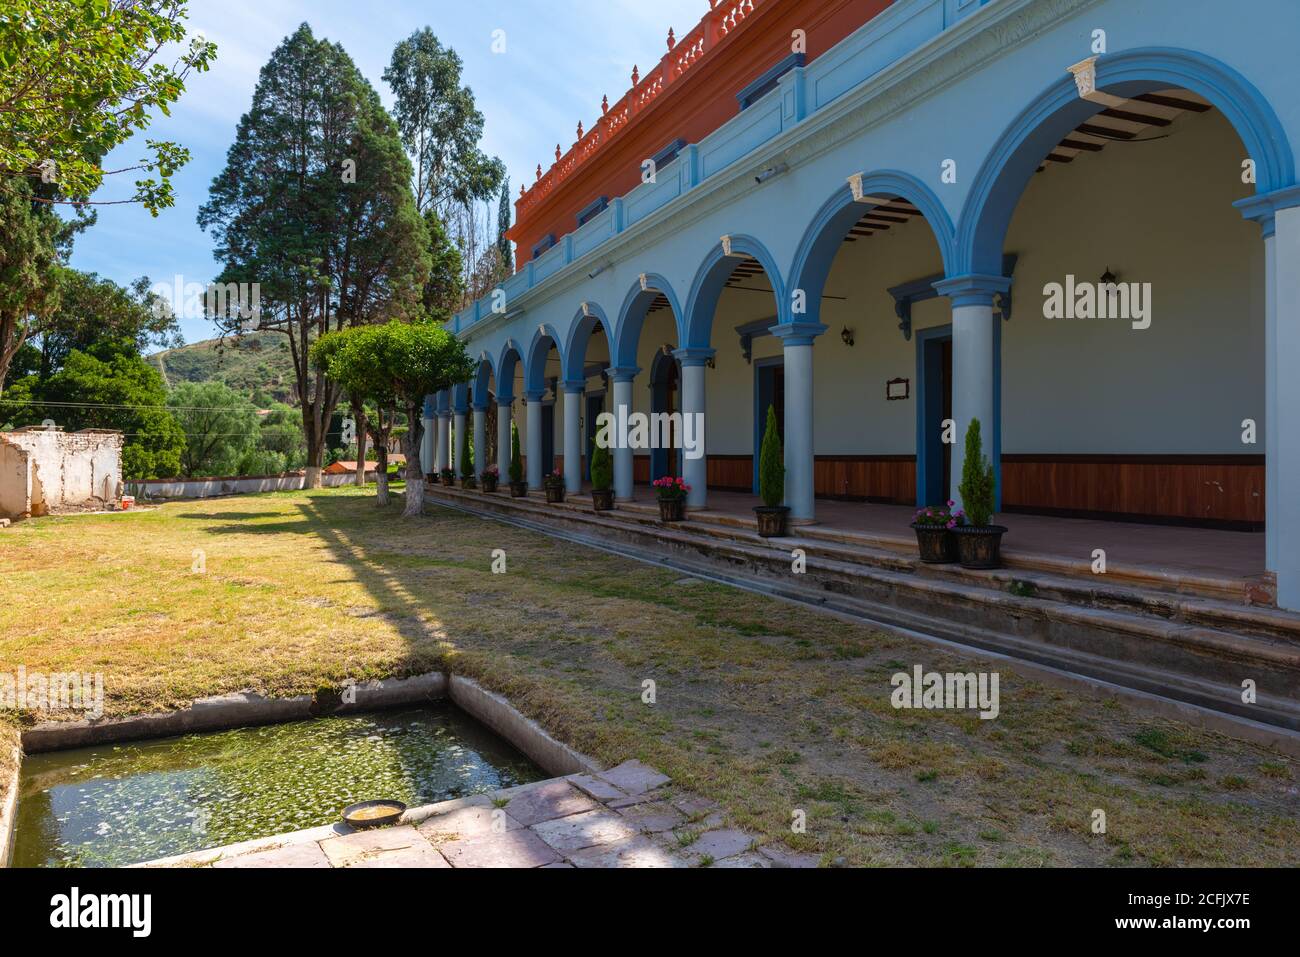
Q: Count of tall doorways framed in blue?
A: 5